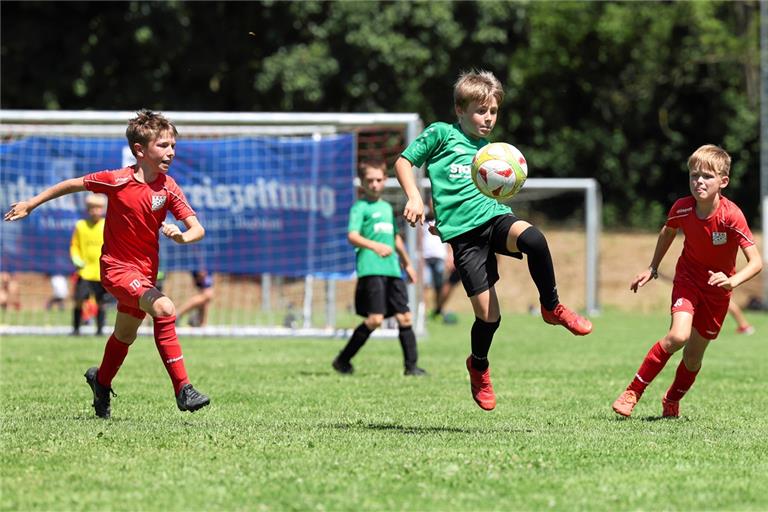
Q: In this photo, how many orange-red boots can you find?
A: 4